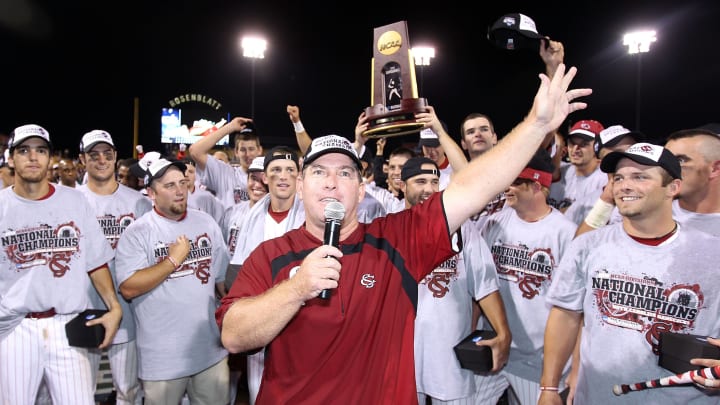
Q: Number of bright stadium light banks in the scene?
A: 3